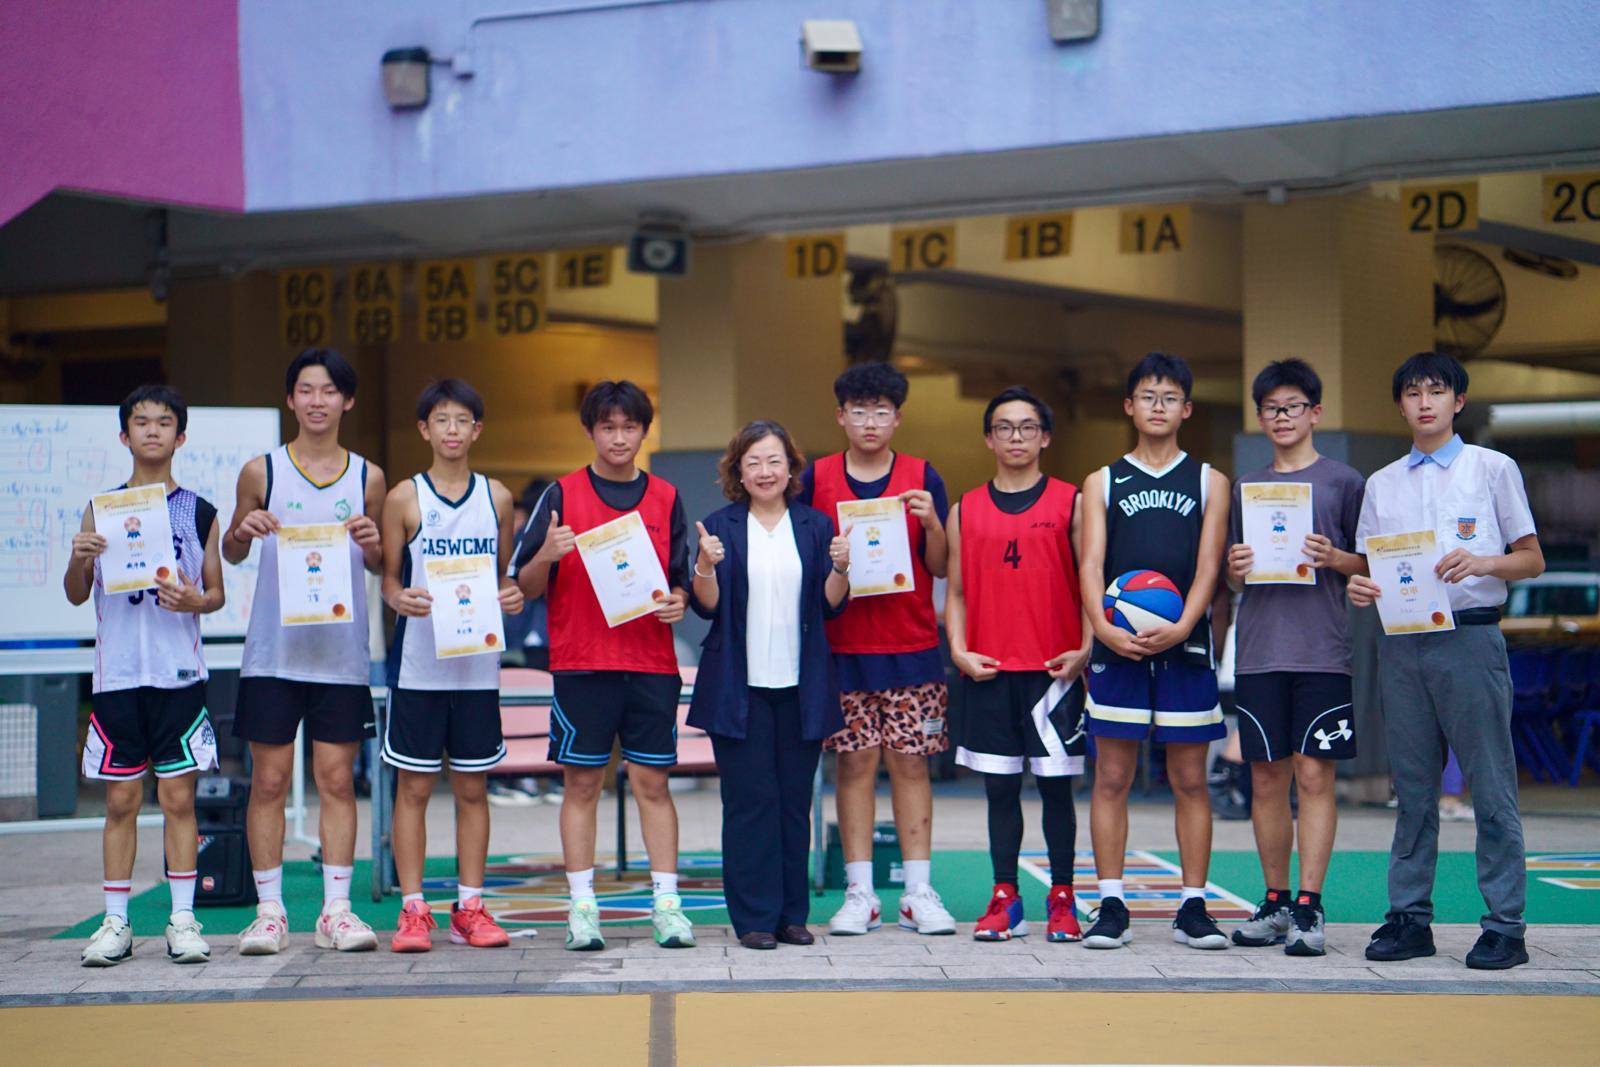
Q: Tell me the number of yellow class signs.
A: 11